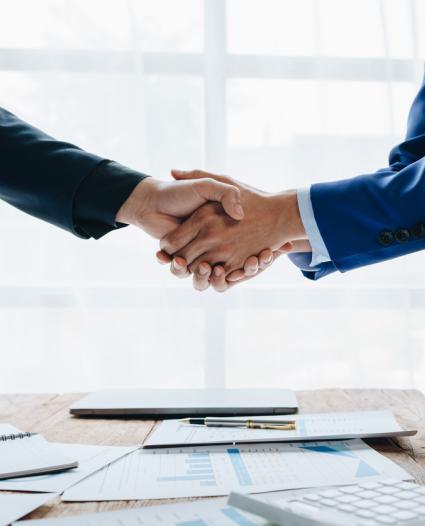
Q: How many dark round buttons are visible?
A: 3